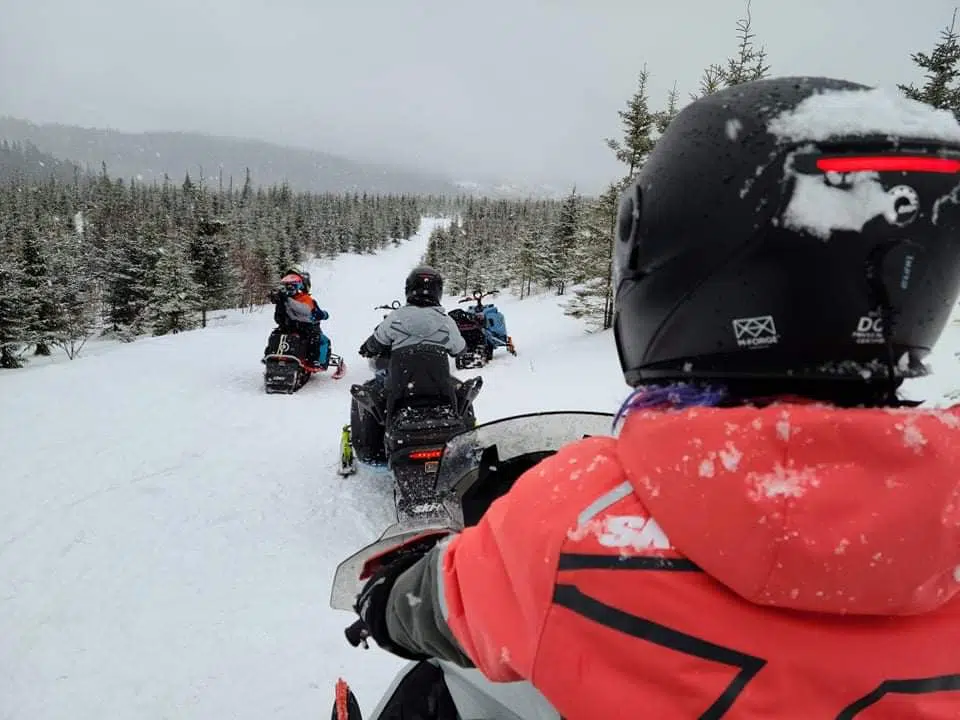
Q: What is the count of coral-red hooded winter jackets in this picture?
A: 1